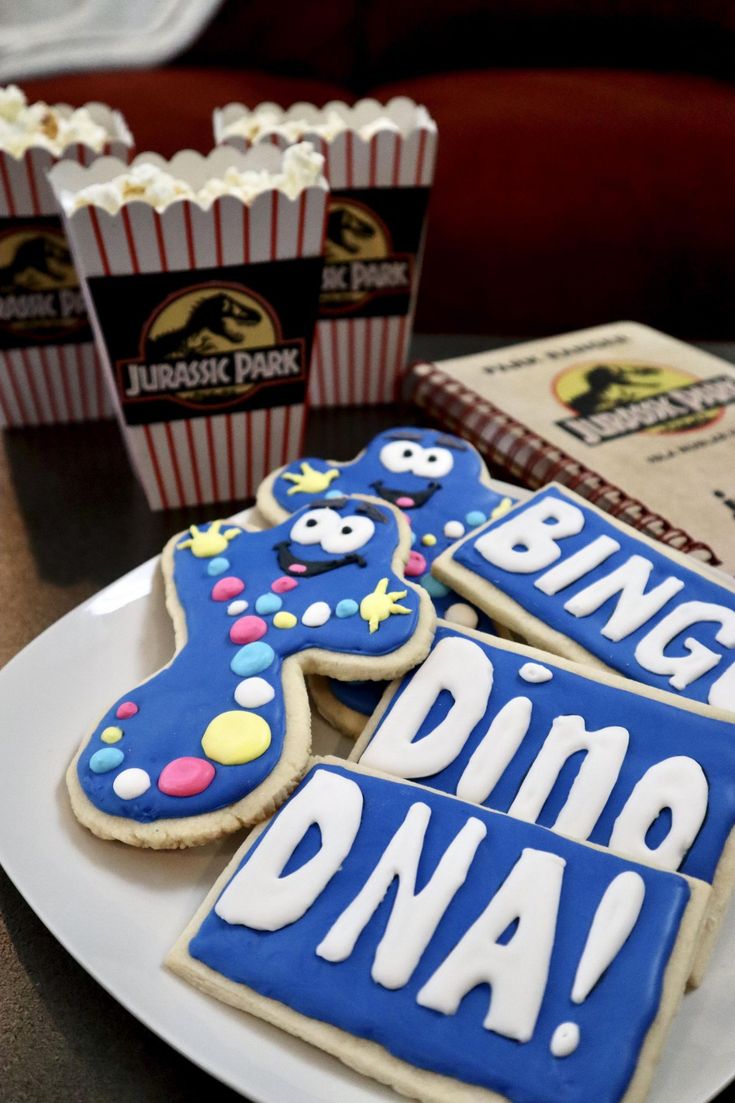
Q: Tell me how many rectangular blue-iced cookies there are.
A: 3